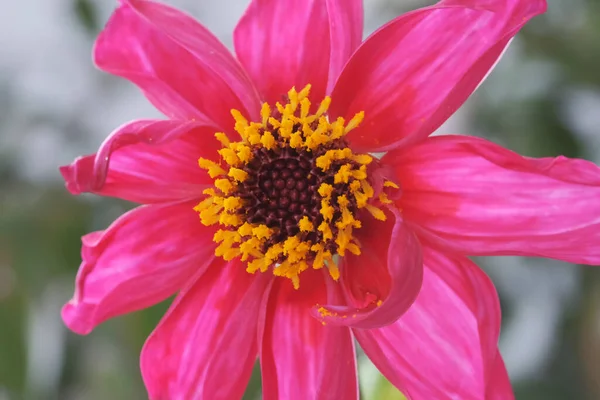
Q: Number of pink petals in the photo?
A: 10